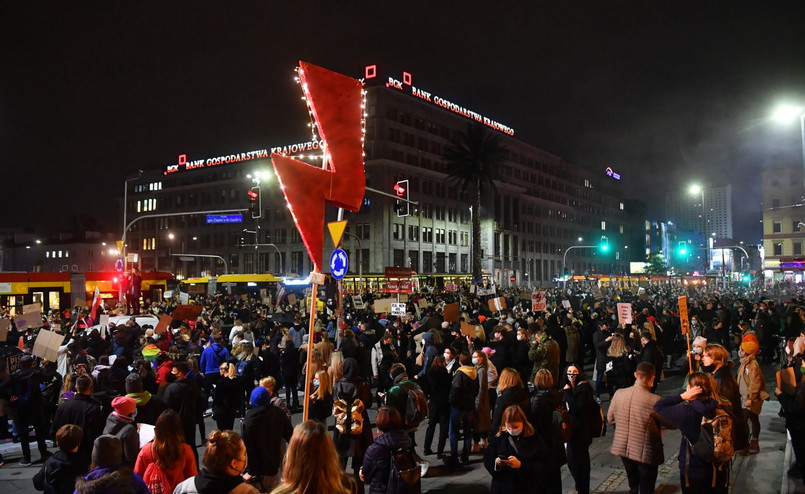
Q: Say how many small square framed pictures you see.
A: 3